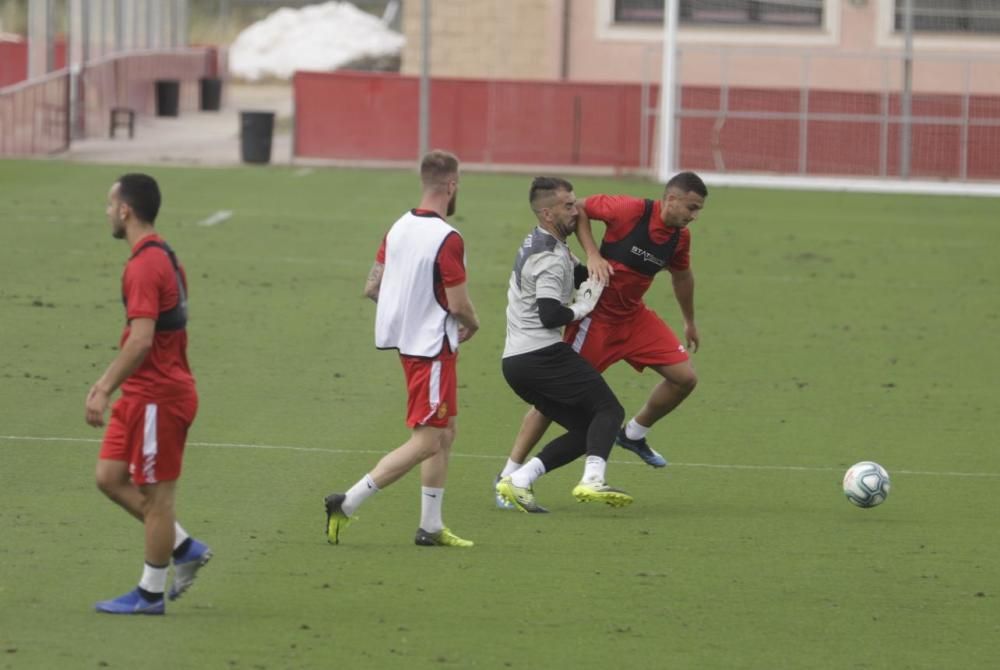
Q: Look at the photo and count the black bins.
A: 3